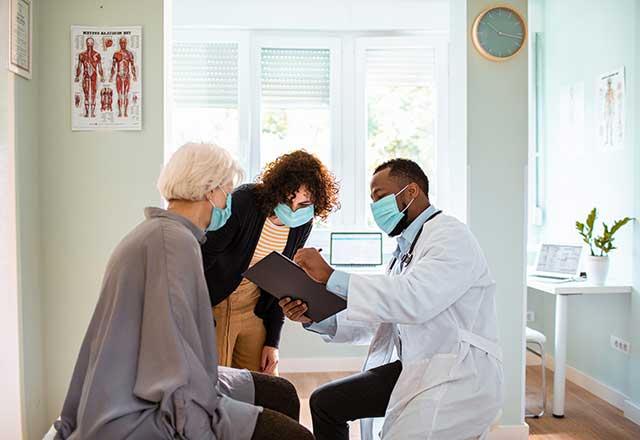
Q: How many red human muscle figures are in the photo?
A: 2